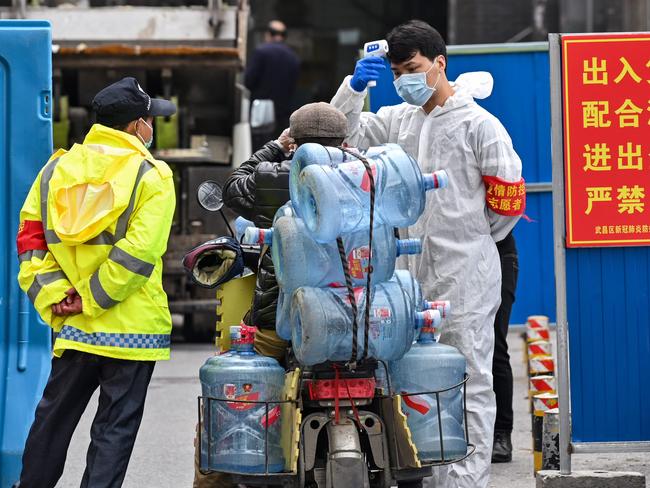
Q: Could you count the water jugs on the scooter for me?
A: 8